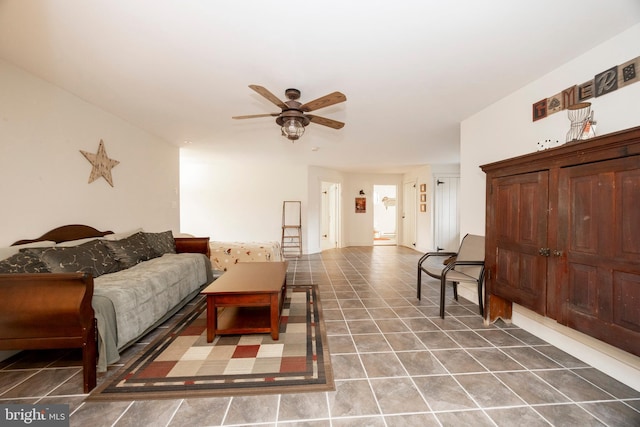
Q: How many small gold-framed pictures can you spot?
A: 3